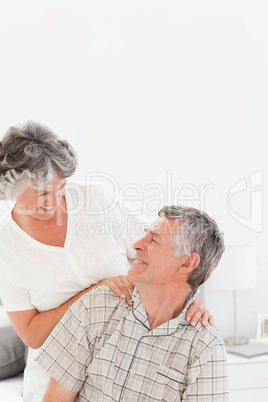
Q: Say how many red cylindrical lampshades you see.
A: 0